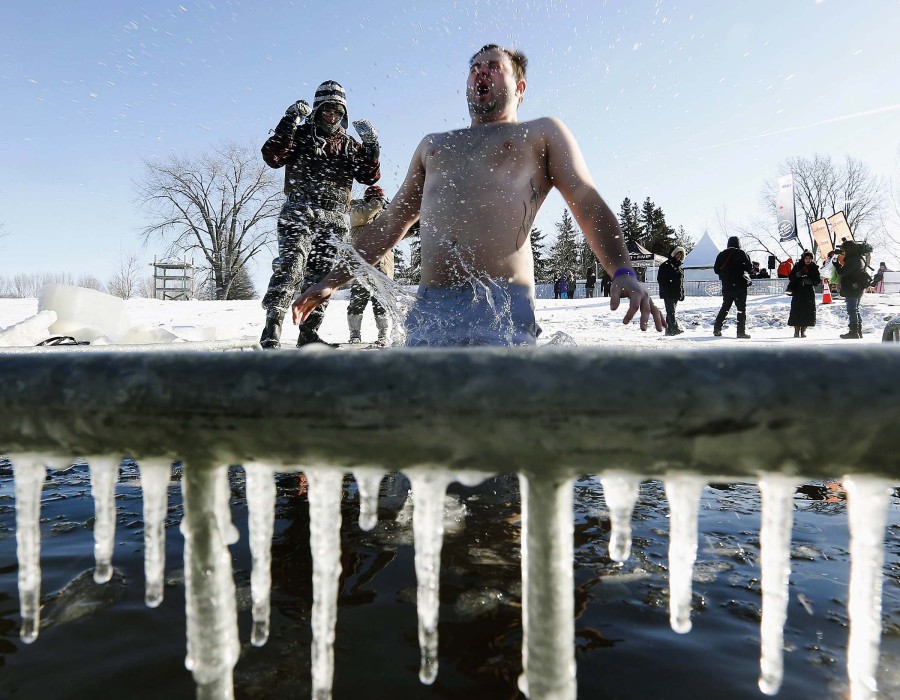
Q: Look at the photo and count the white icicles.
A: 11